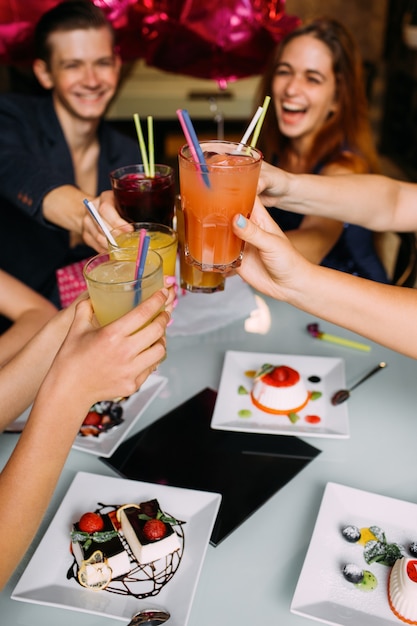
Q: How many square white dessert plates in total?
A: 4